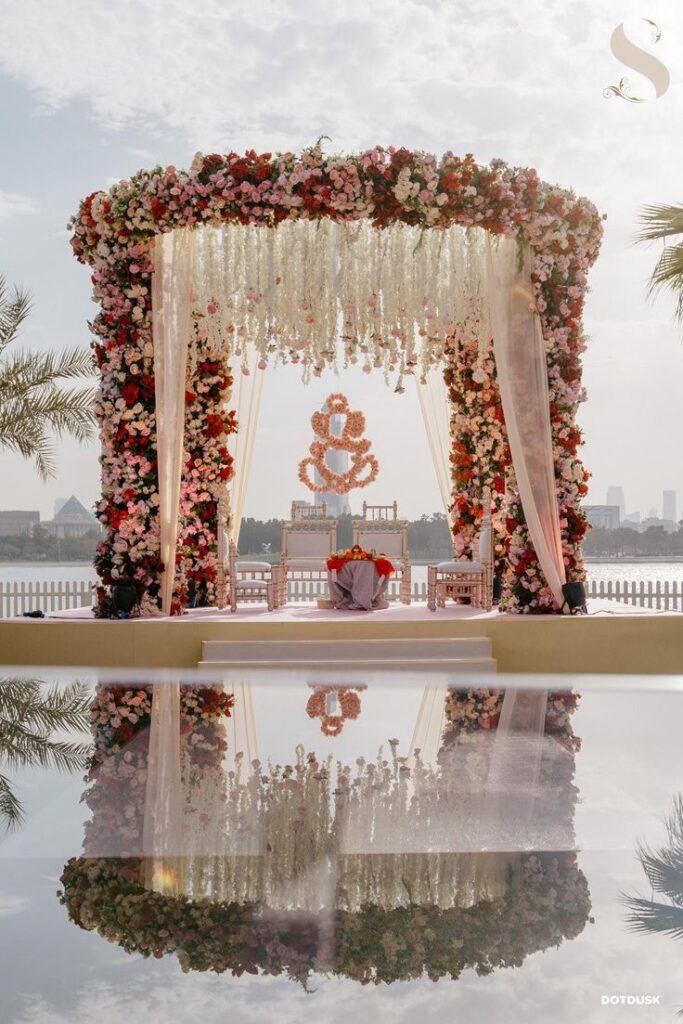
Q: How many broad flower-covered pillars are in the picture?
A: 4